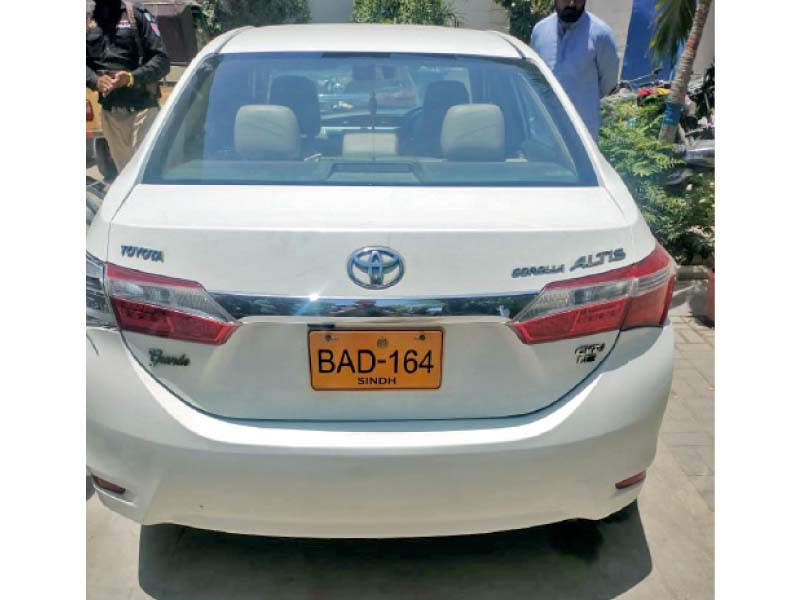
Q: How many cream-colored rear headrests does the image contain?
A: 3